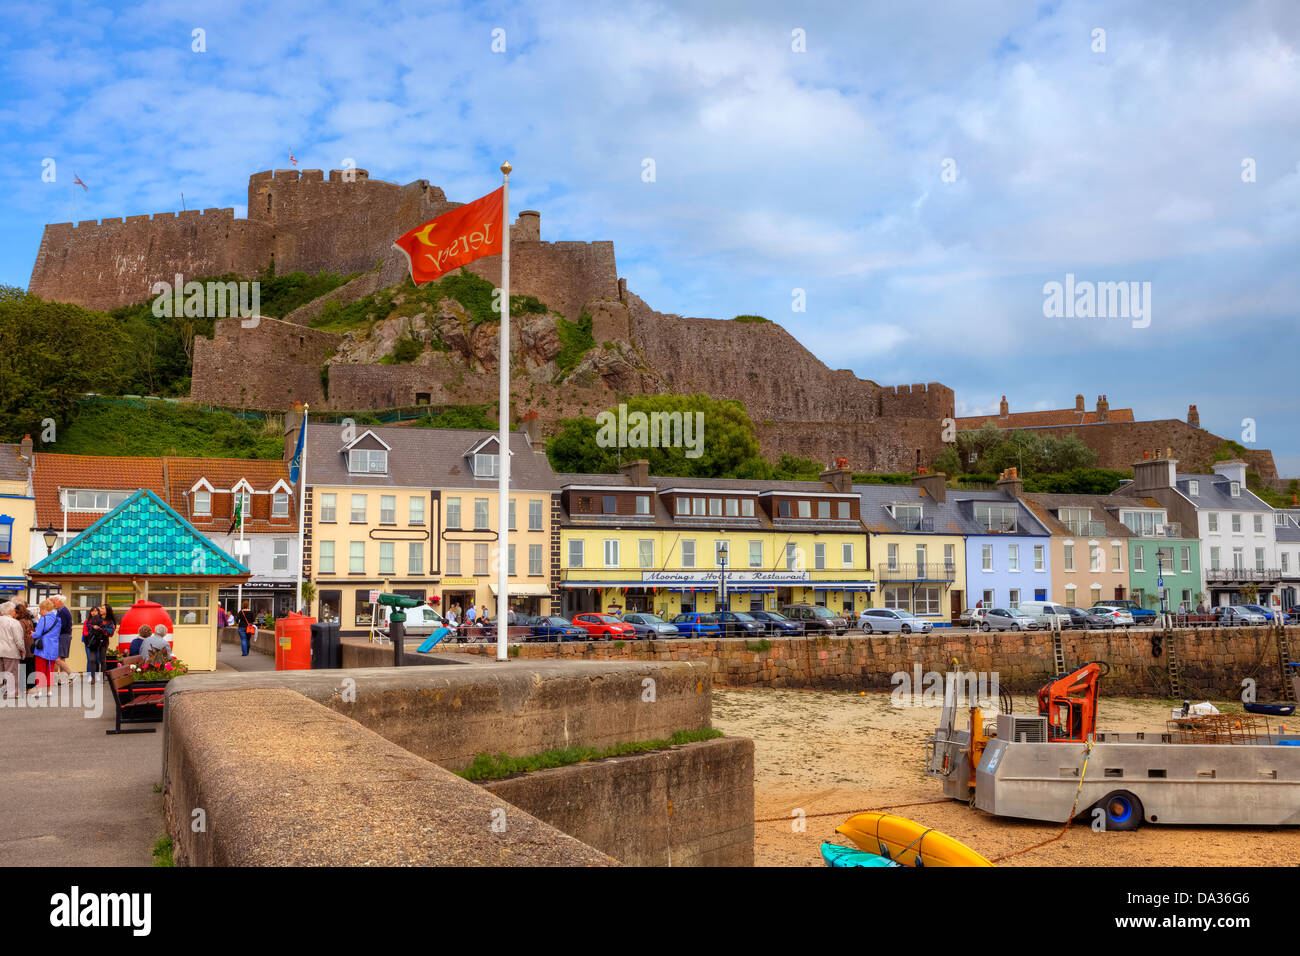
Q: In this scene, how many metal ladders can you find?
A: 3